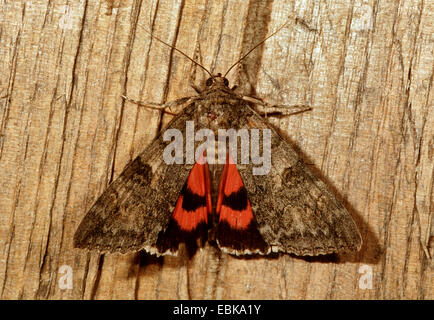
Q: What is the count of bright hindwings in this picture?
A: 2